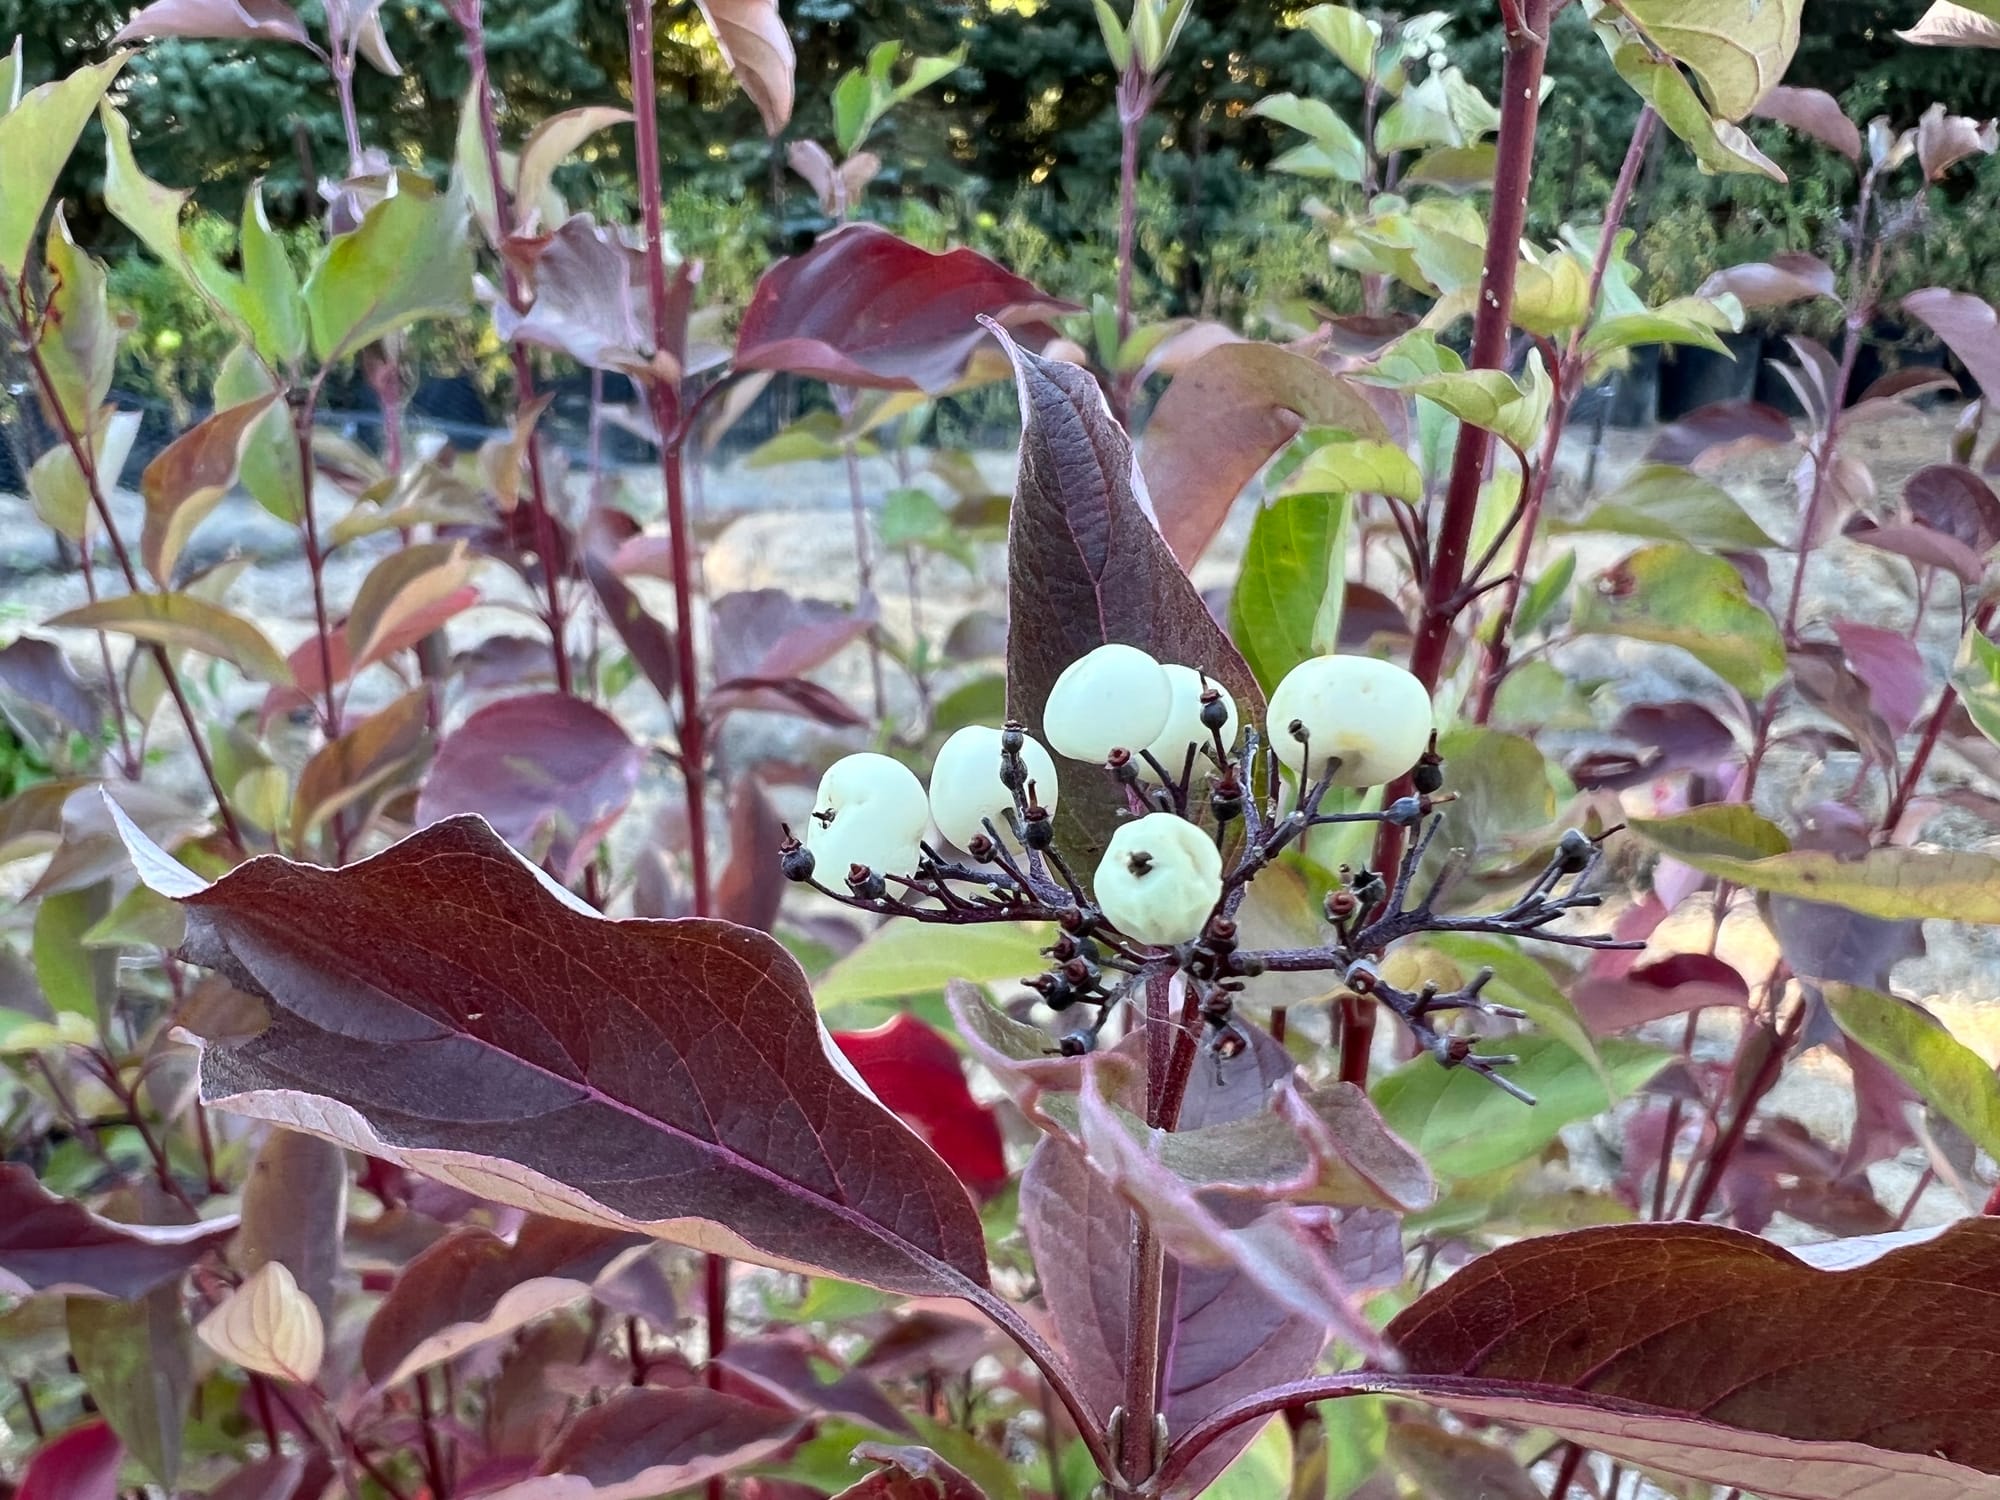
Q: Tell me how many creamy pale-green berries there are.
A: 6